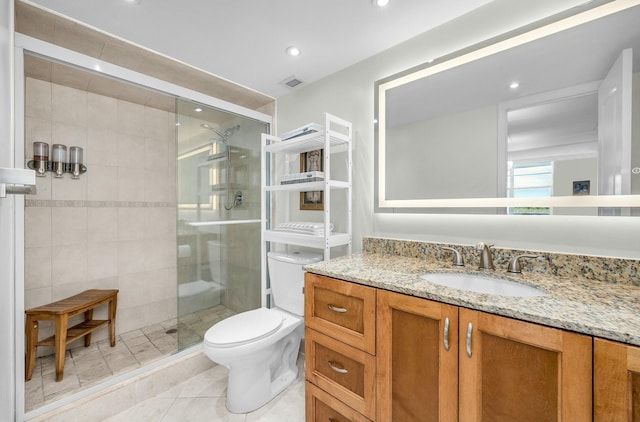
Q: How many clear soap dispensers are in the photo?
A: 3